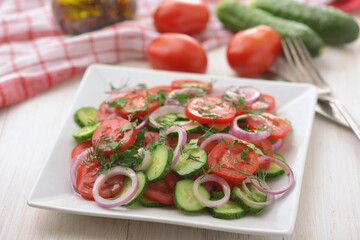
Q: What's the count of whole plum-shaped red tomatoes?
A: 3